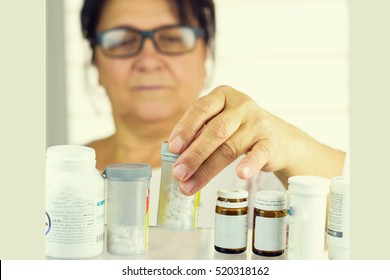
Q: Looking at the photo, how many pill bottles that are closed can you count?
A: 7